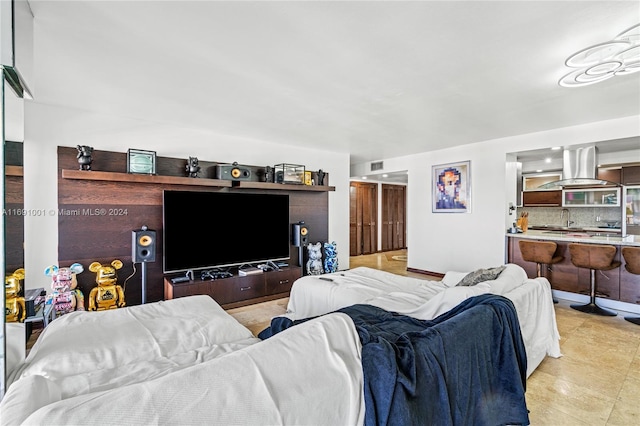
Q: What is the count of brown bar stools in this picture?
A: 3